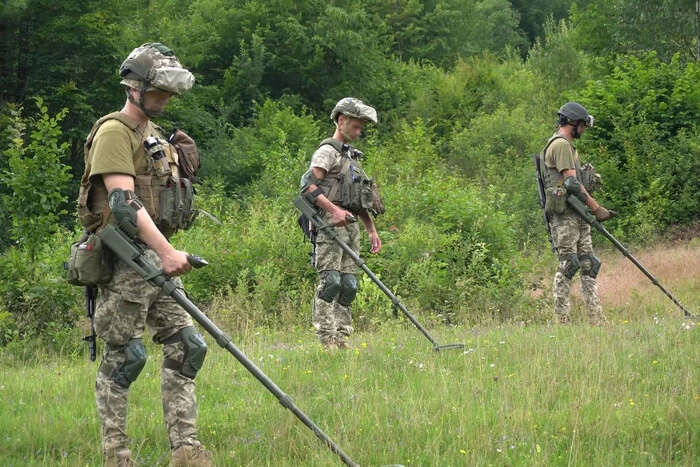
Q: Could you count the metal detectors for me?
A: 3